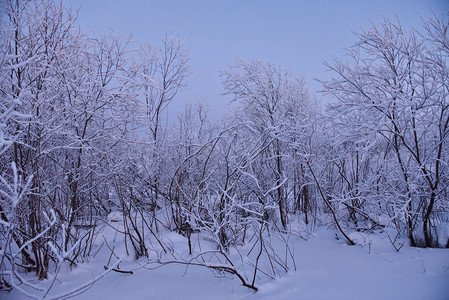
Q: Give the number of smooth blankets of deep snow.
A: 1